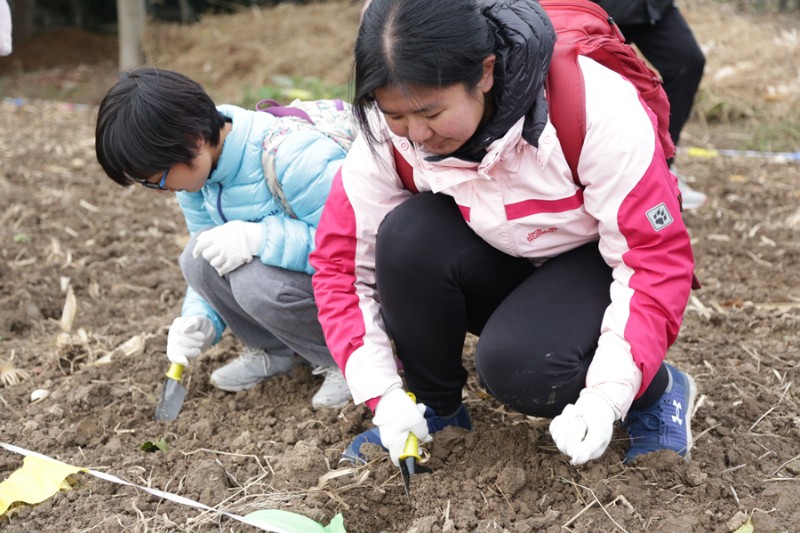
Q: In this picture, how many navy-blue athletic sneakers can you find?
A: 2